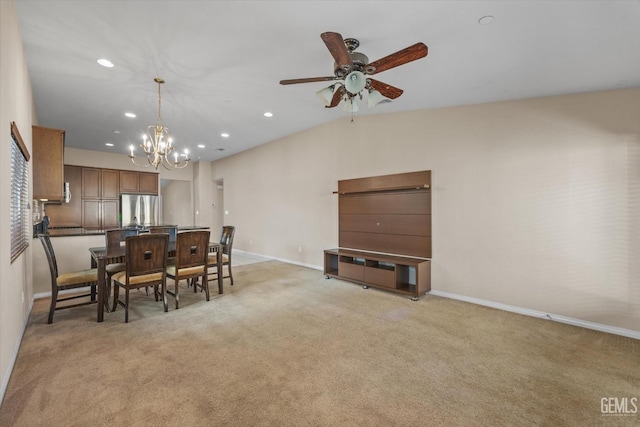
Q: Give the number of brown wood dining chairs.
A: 6